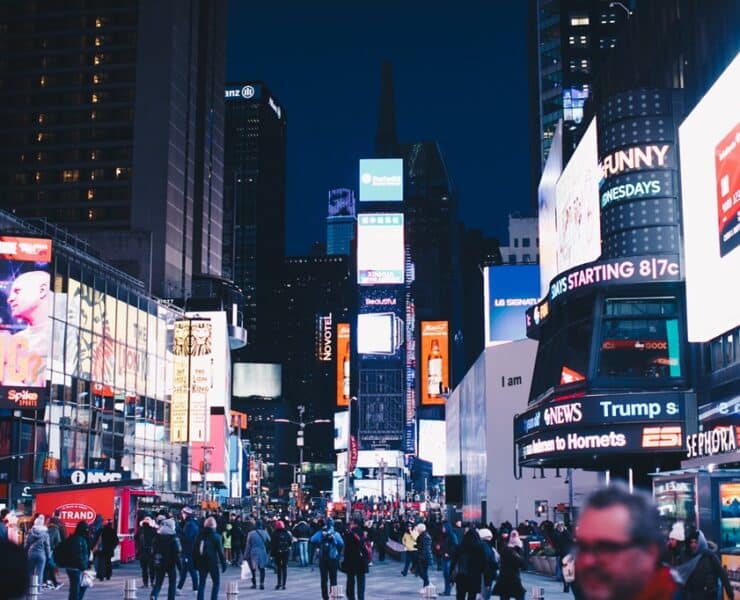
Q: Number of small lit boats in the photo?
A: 0